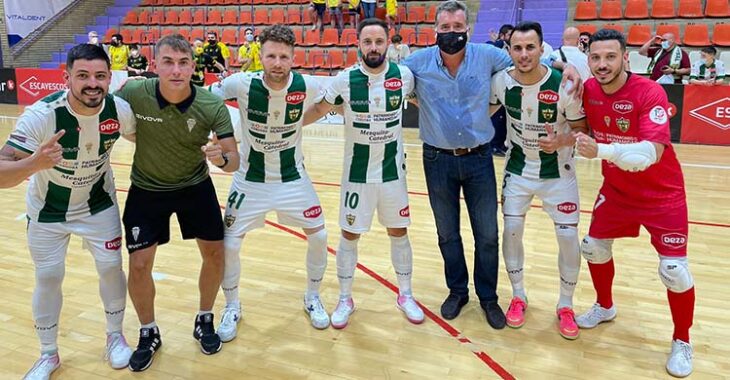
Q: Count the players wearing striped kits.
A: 4